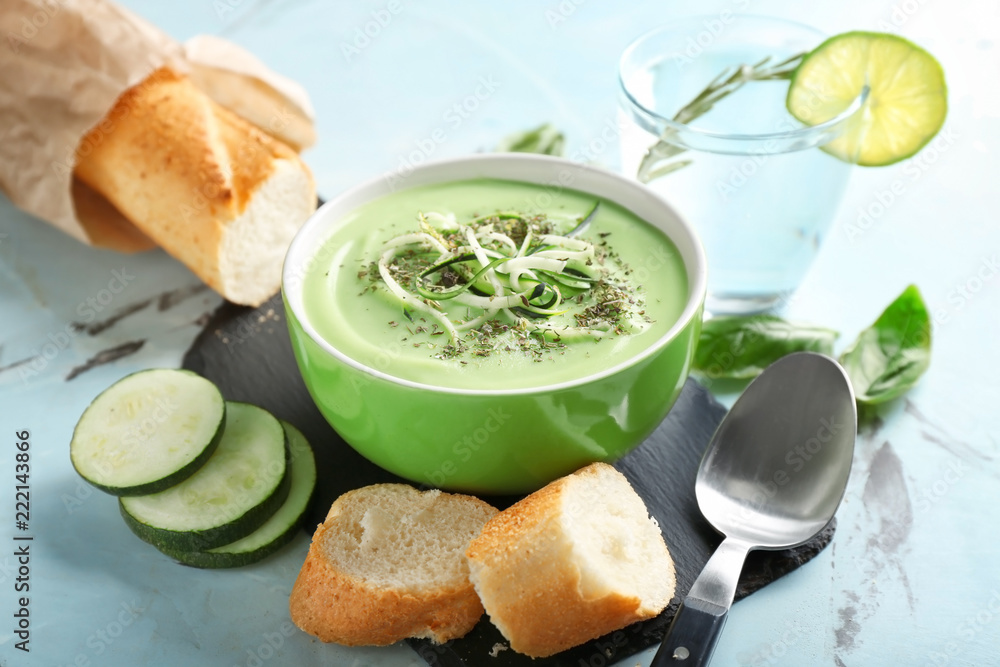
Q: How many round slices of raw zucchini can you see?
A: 3